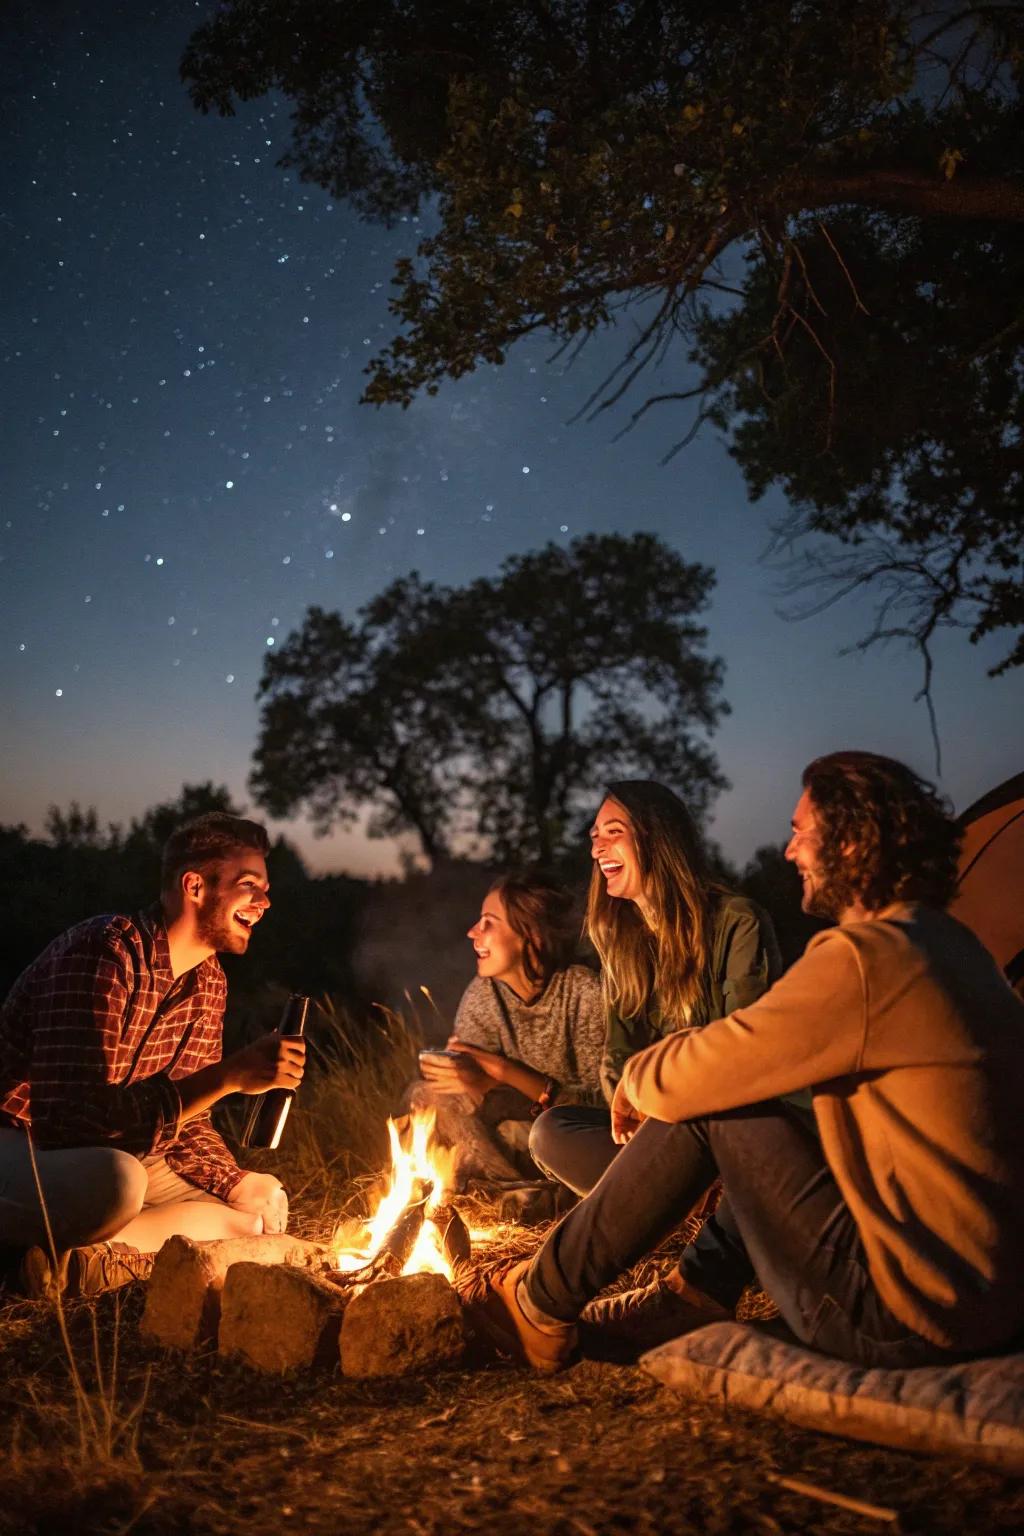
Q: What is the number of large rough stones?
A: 3